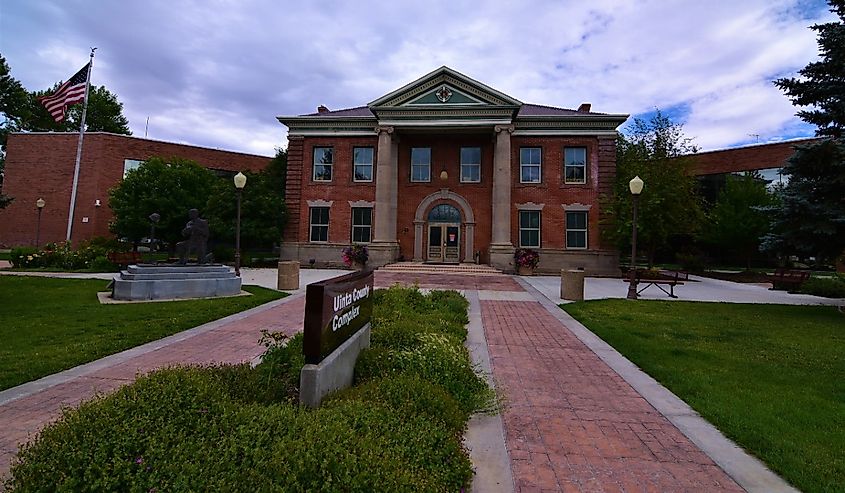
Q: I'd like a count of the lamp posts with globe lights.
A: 3